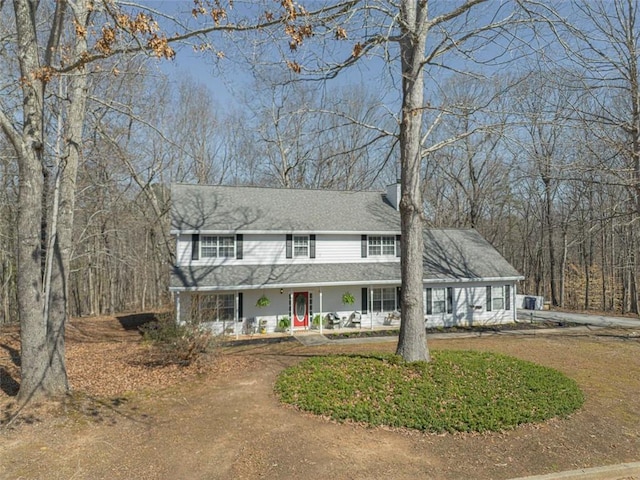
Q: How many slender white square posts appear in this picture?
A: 5